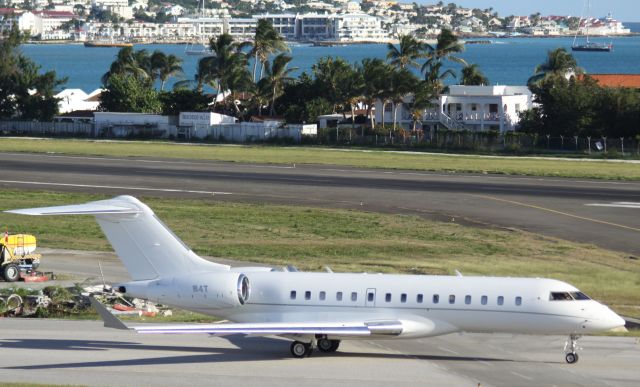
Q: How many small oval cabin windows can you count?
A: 15